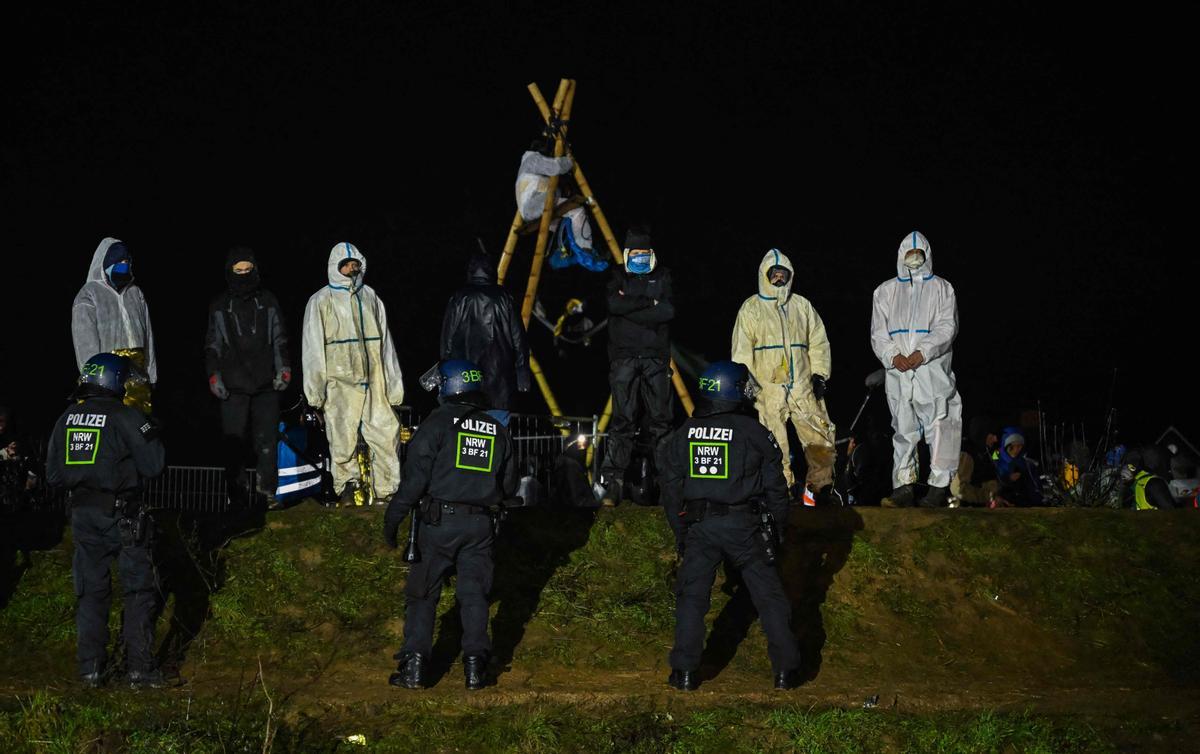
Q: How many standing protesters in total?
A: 7